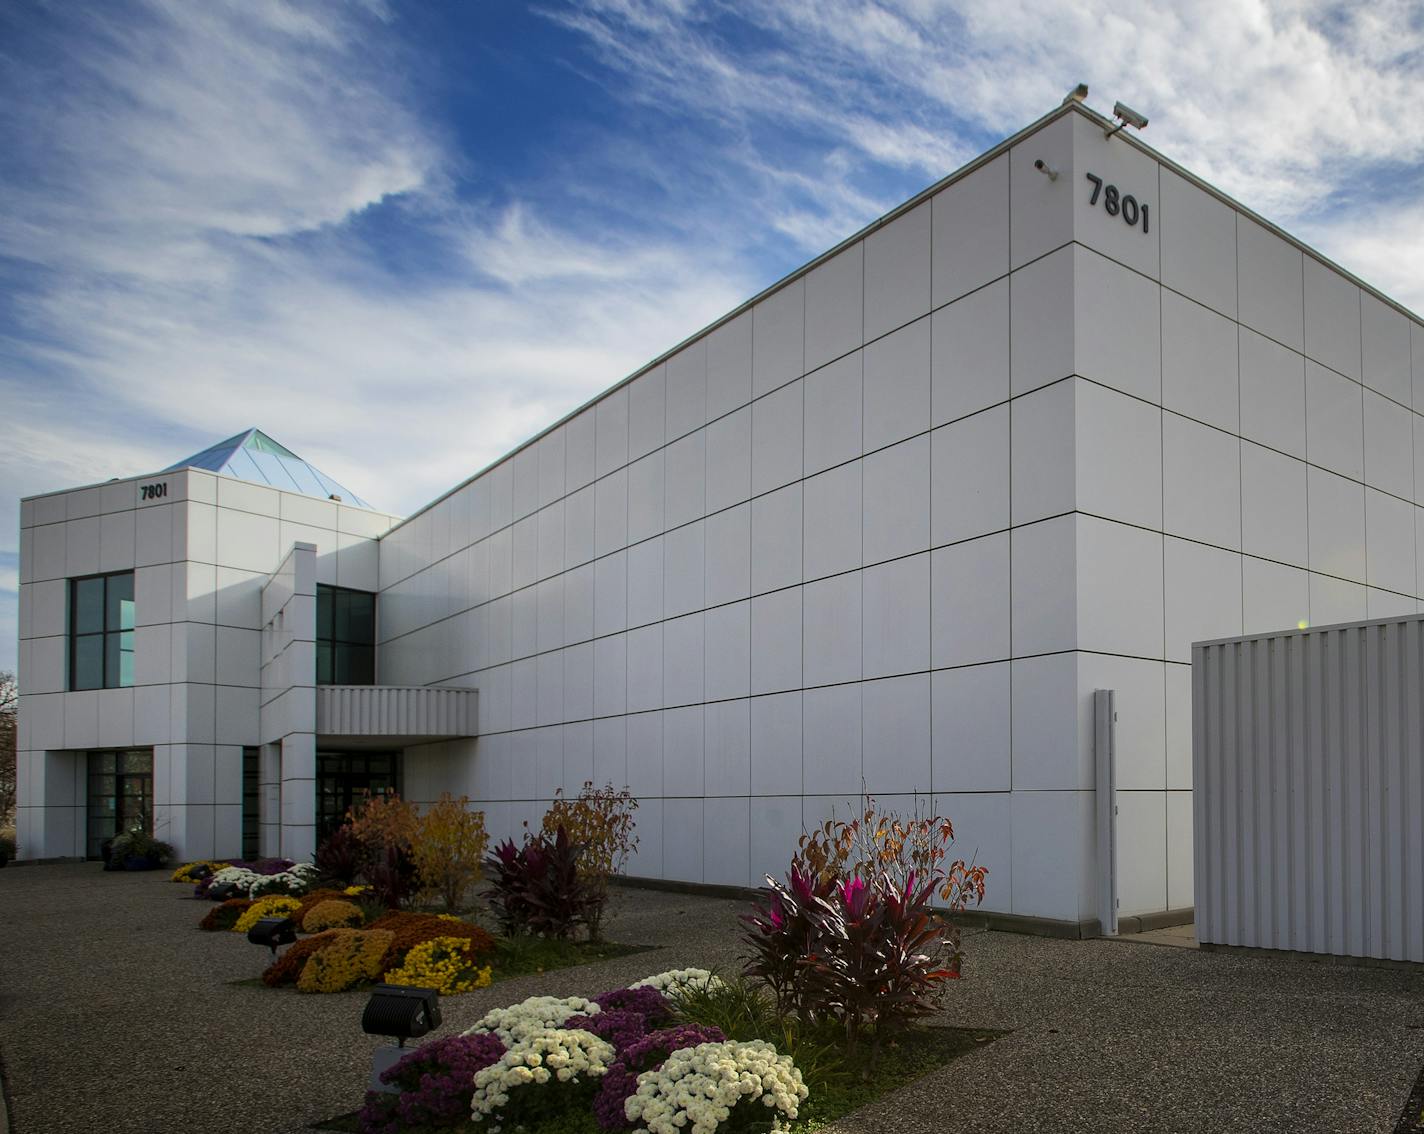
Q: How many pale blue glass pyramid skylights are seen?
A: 1